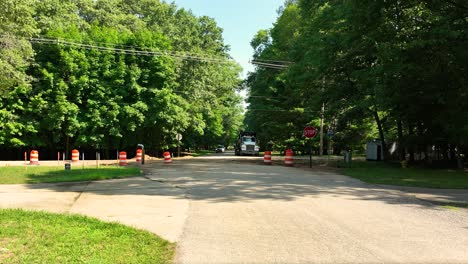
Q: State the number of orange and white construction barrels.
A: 7